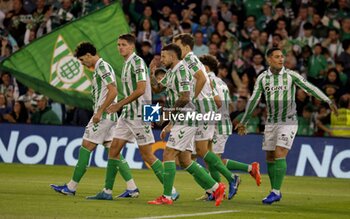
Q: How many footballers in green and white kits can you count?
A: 6